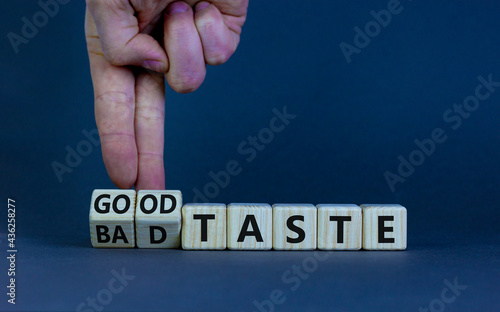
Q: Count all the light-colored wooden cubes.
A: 7